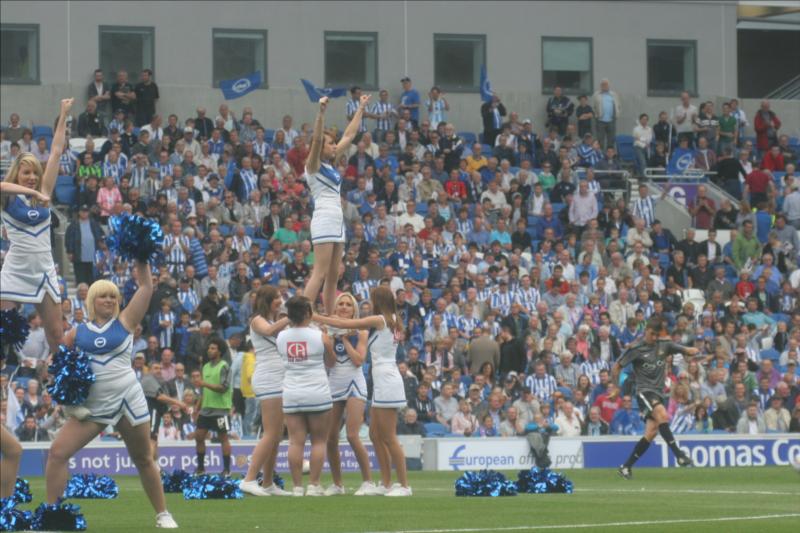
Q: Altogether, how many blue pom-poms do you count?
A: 12